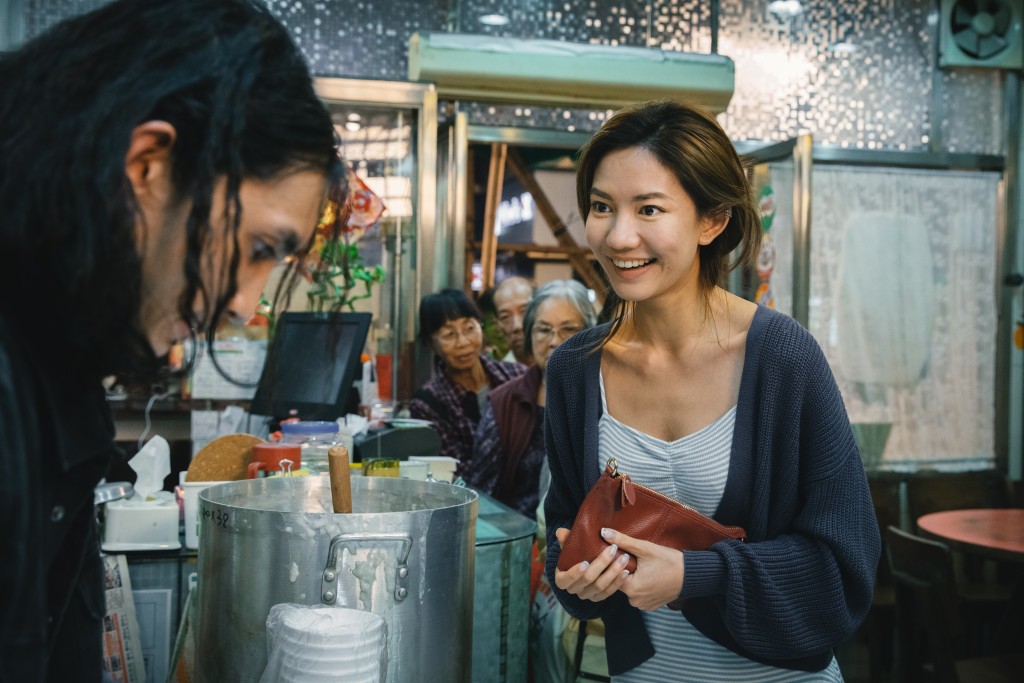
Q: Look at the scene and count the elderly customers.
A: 3